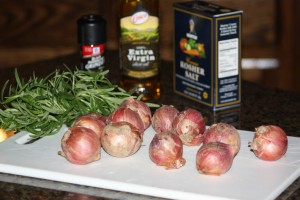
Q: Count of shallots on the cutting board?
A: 12